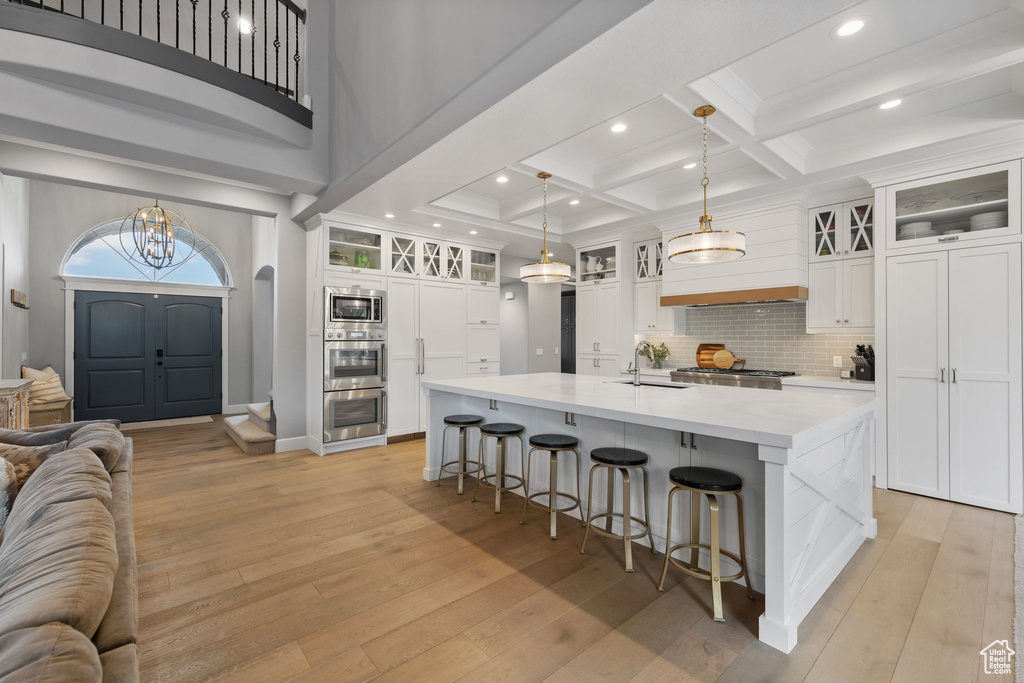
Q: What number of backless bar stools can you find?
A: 5